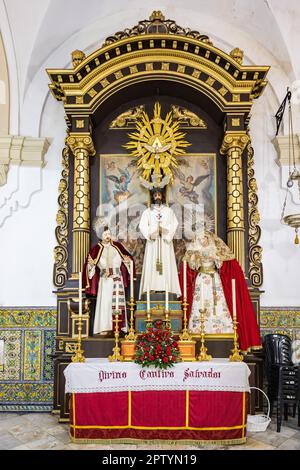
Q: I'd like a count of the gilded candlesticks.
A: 8